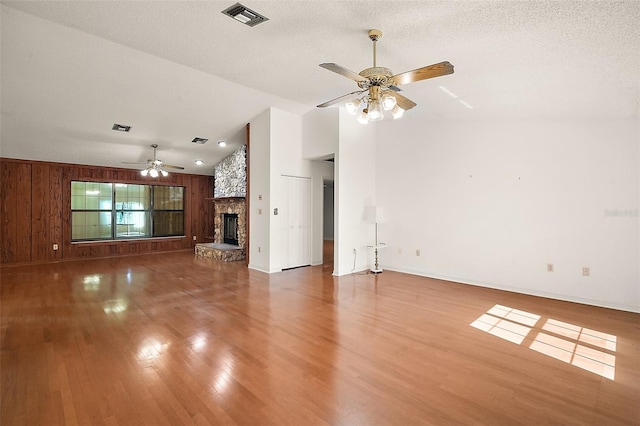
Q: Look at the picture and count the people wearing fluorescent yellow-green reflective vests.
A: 0